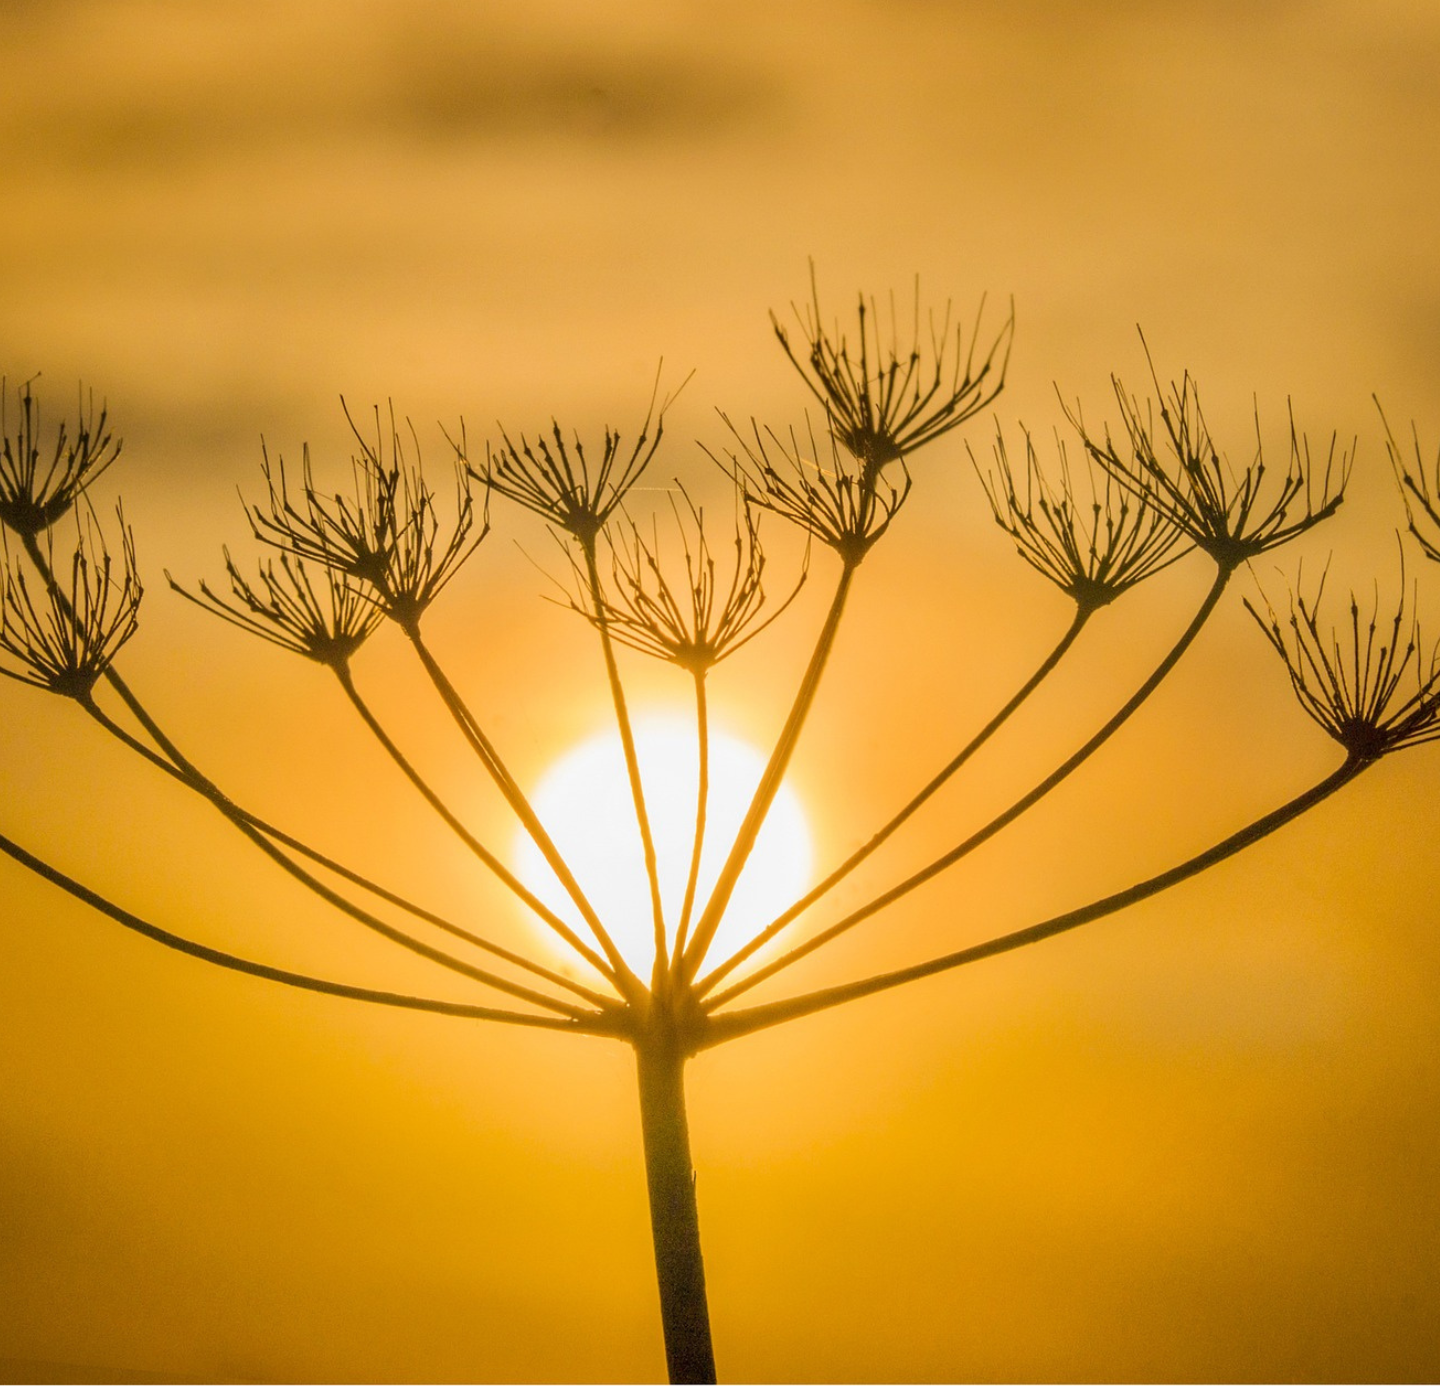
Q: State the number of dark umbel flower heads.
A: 13